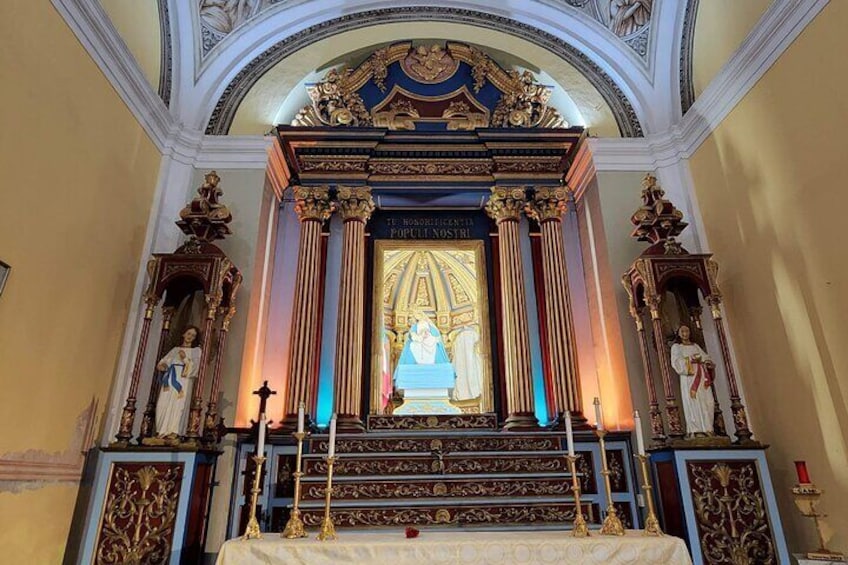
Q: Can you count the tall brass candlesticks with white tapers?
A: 6